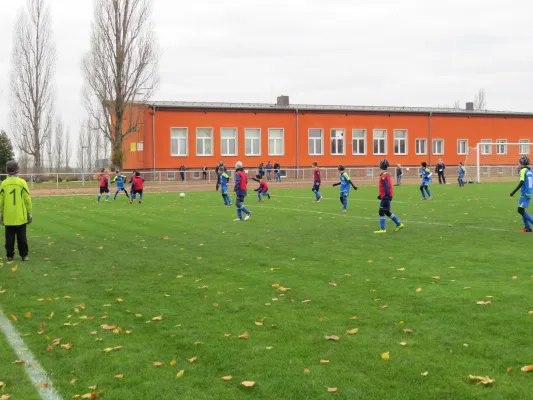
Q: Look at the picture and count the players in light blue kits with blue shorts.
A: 6